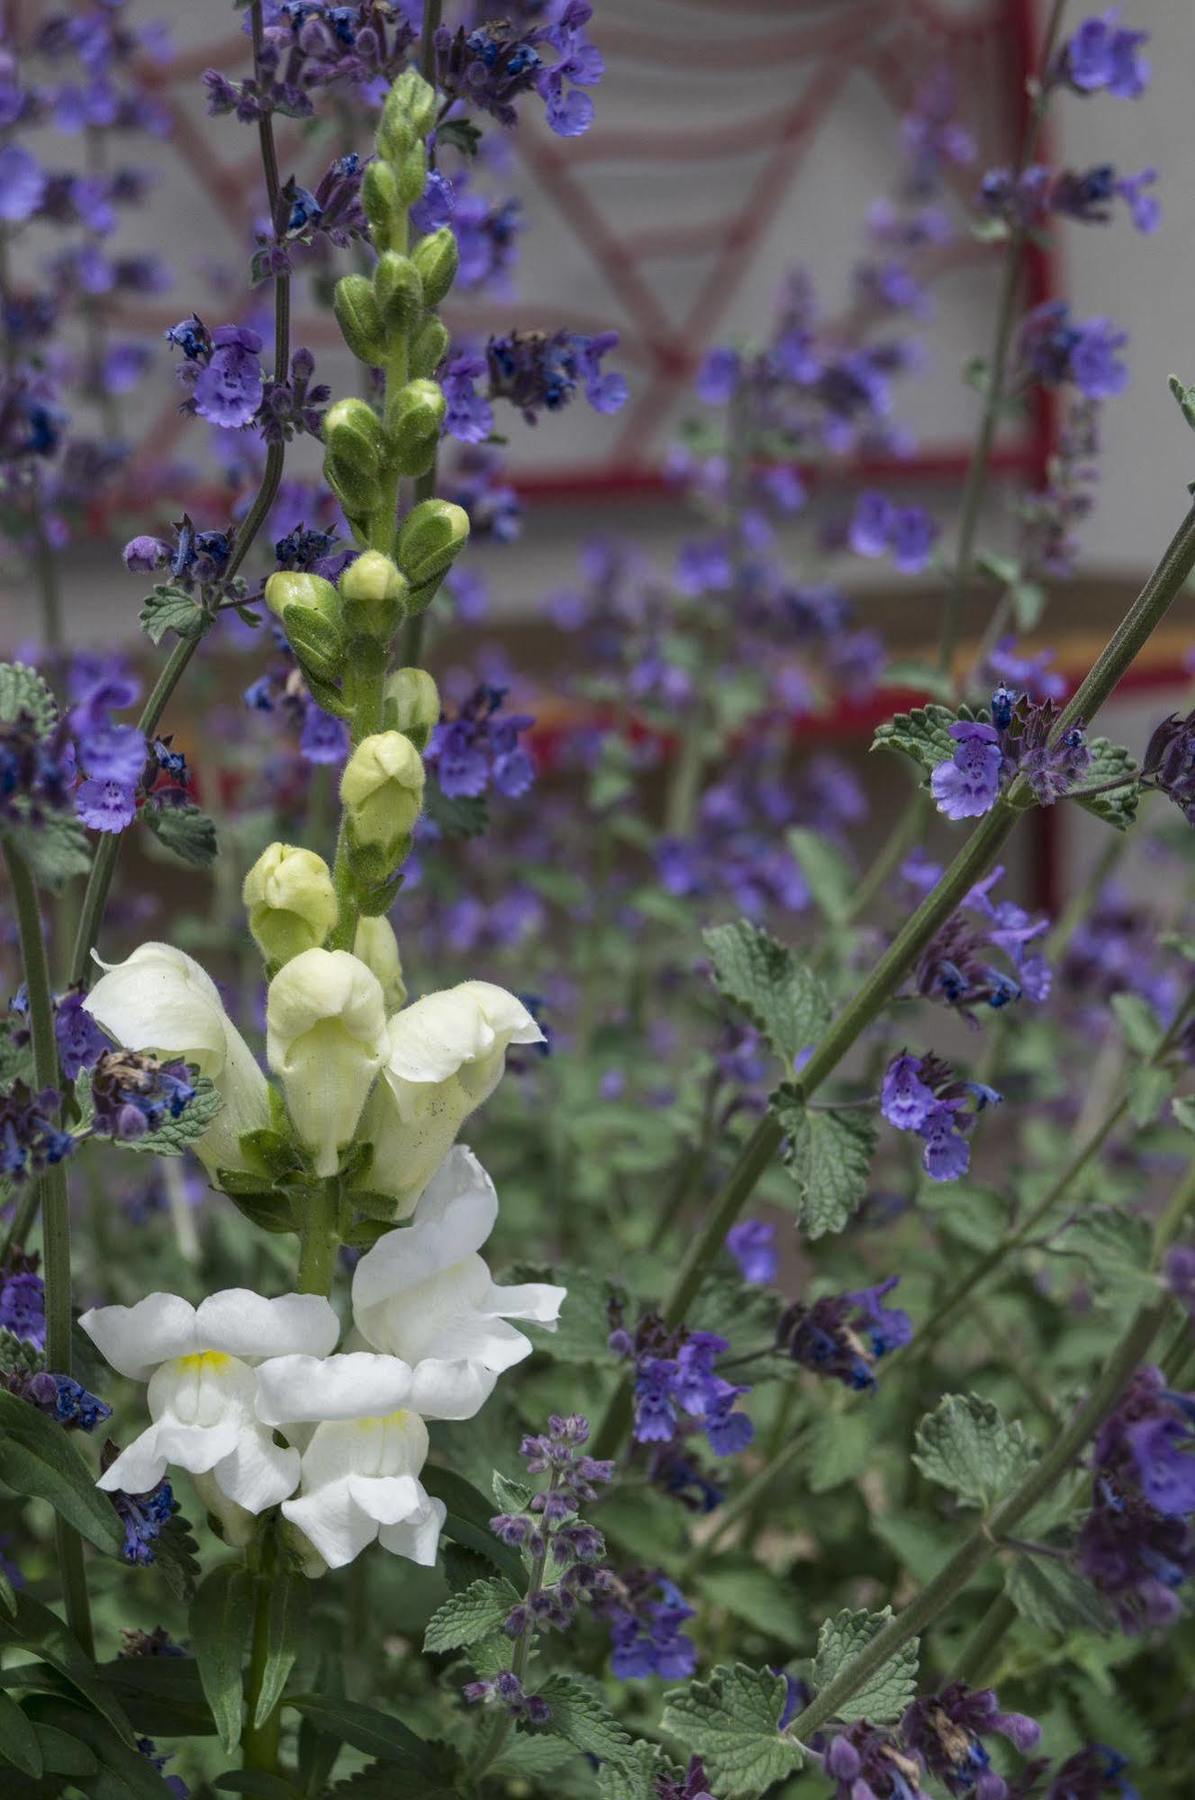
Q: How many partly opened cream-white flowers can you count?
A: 3